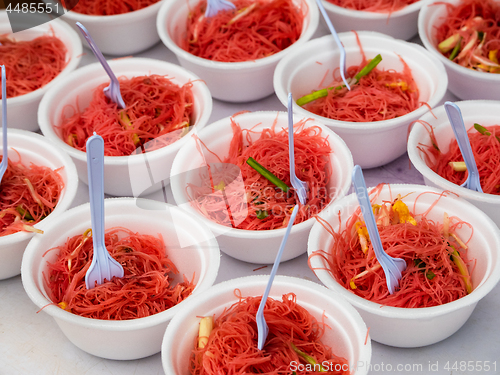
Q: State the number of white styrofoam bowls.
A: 13